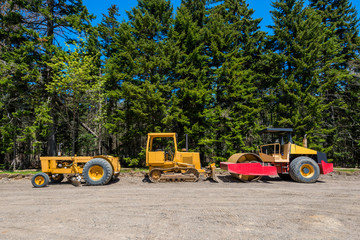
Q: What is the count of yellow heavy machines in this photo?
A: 3